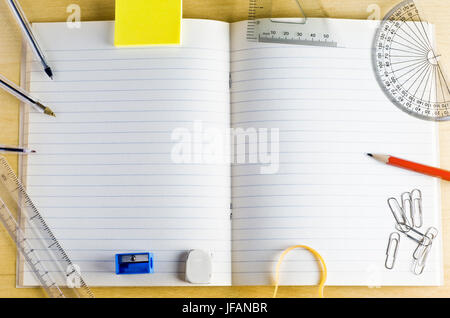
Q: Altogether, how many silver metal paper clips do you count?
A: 7